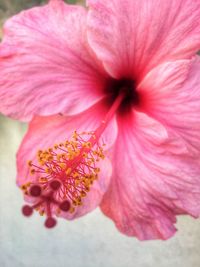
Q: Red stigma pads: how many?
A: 5